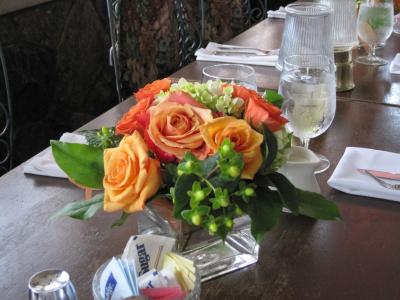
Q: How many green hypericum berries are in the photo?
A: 11